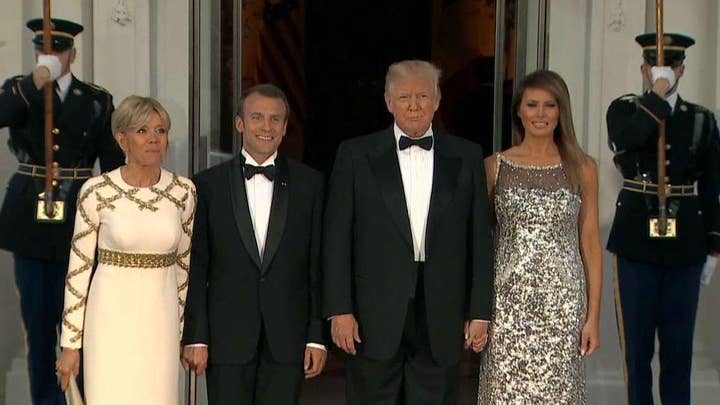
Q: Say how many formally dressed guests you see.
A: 4